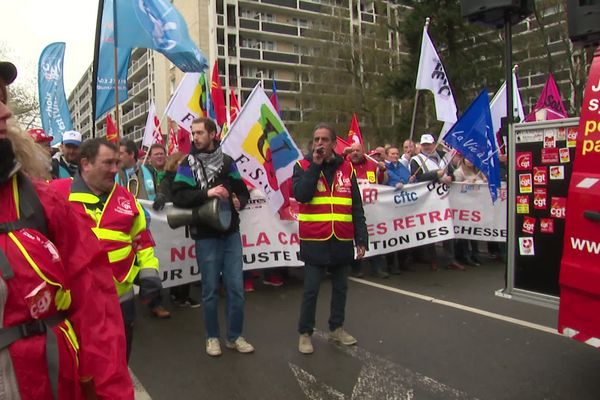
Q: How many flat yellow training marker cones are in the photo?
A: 0